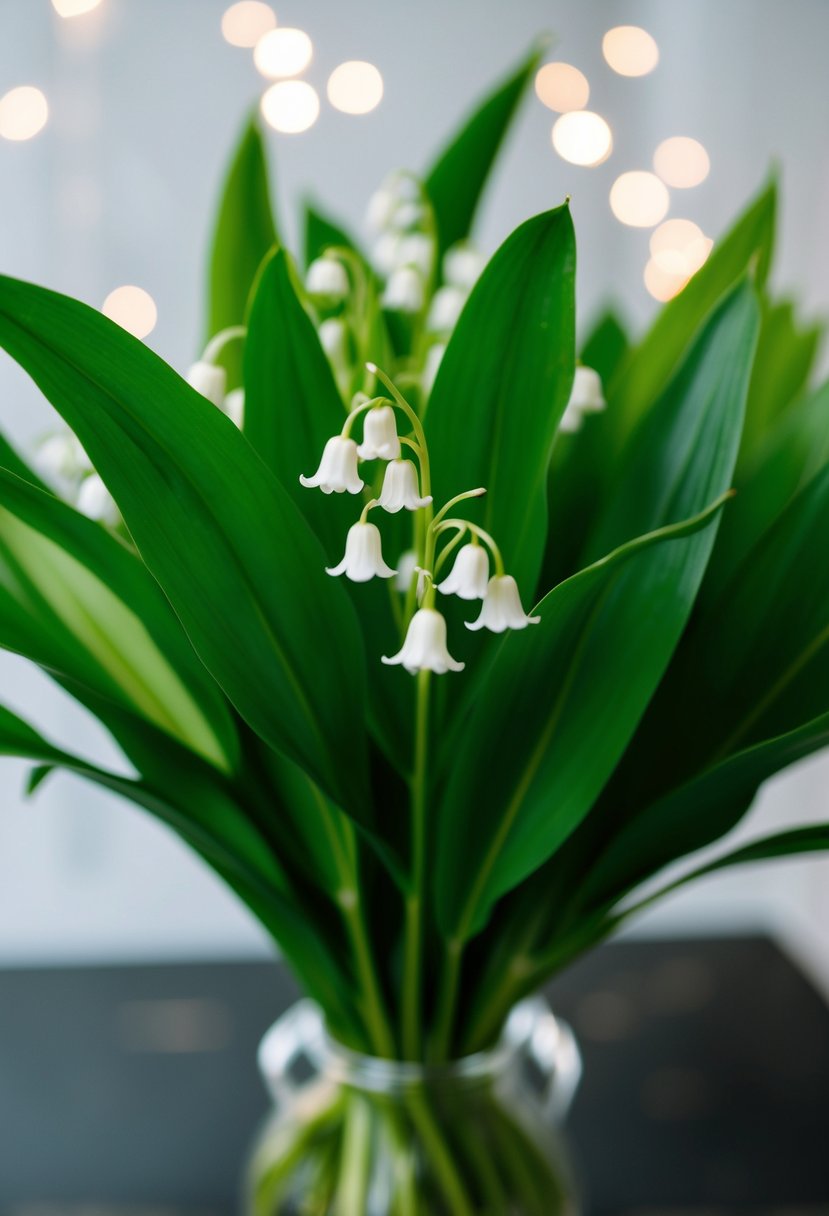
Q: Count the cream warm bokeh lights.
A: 14